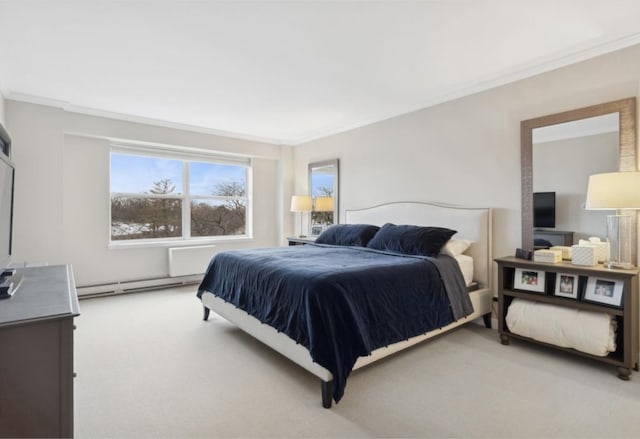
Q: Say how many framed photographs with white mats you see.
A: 3